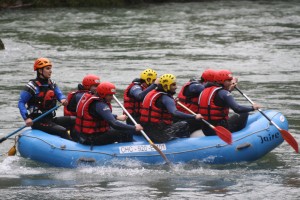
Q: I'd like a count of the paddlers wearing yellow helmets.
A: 2